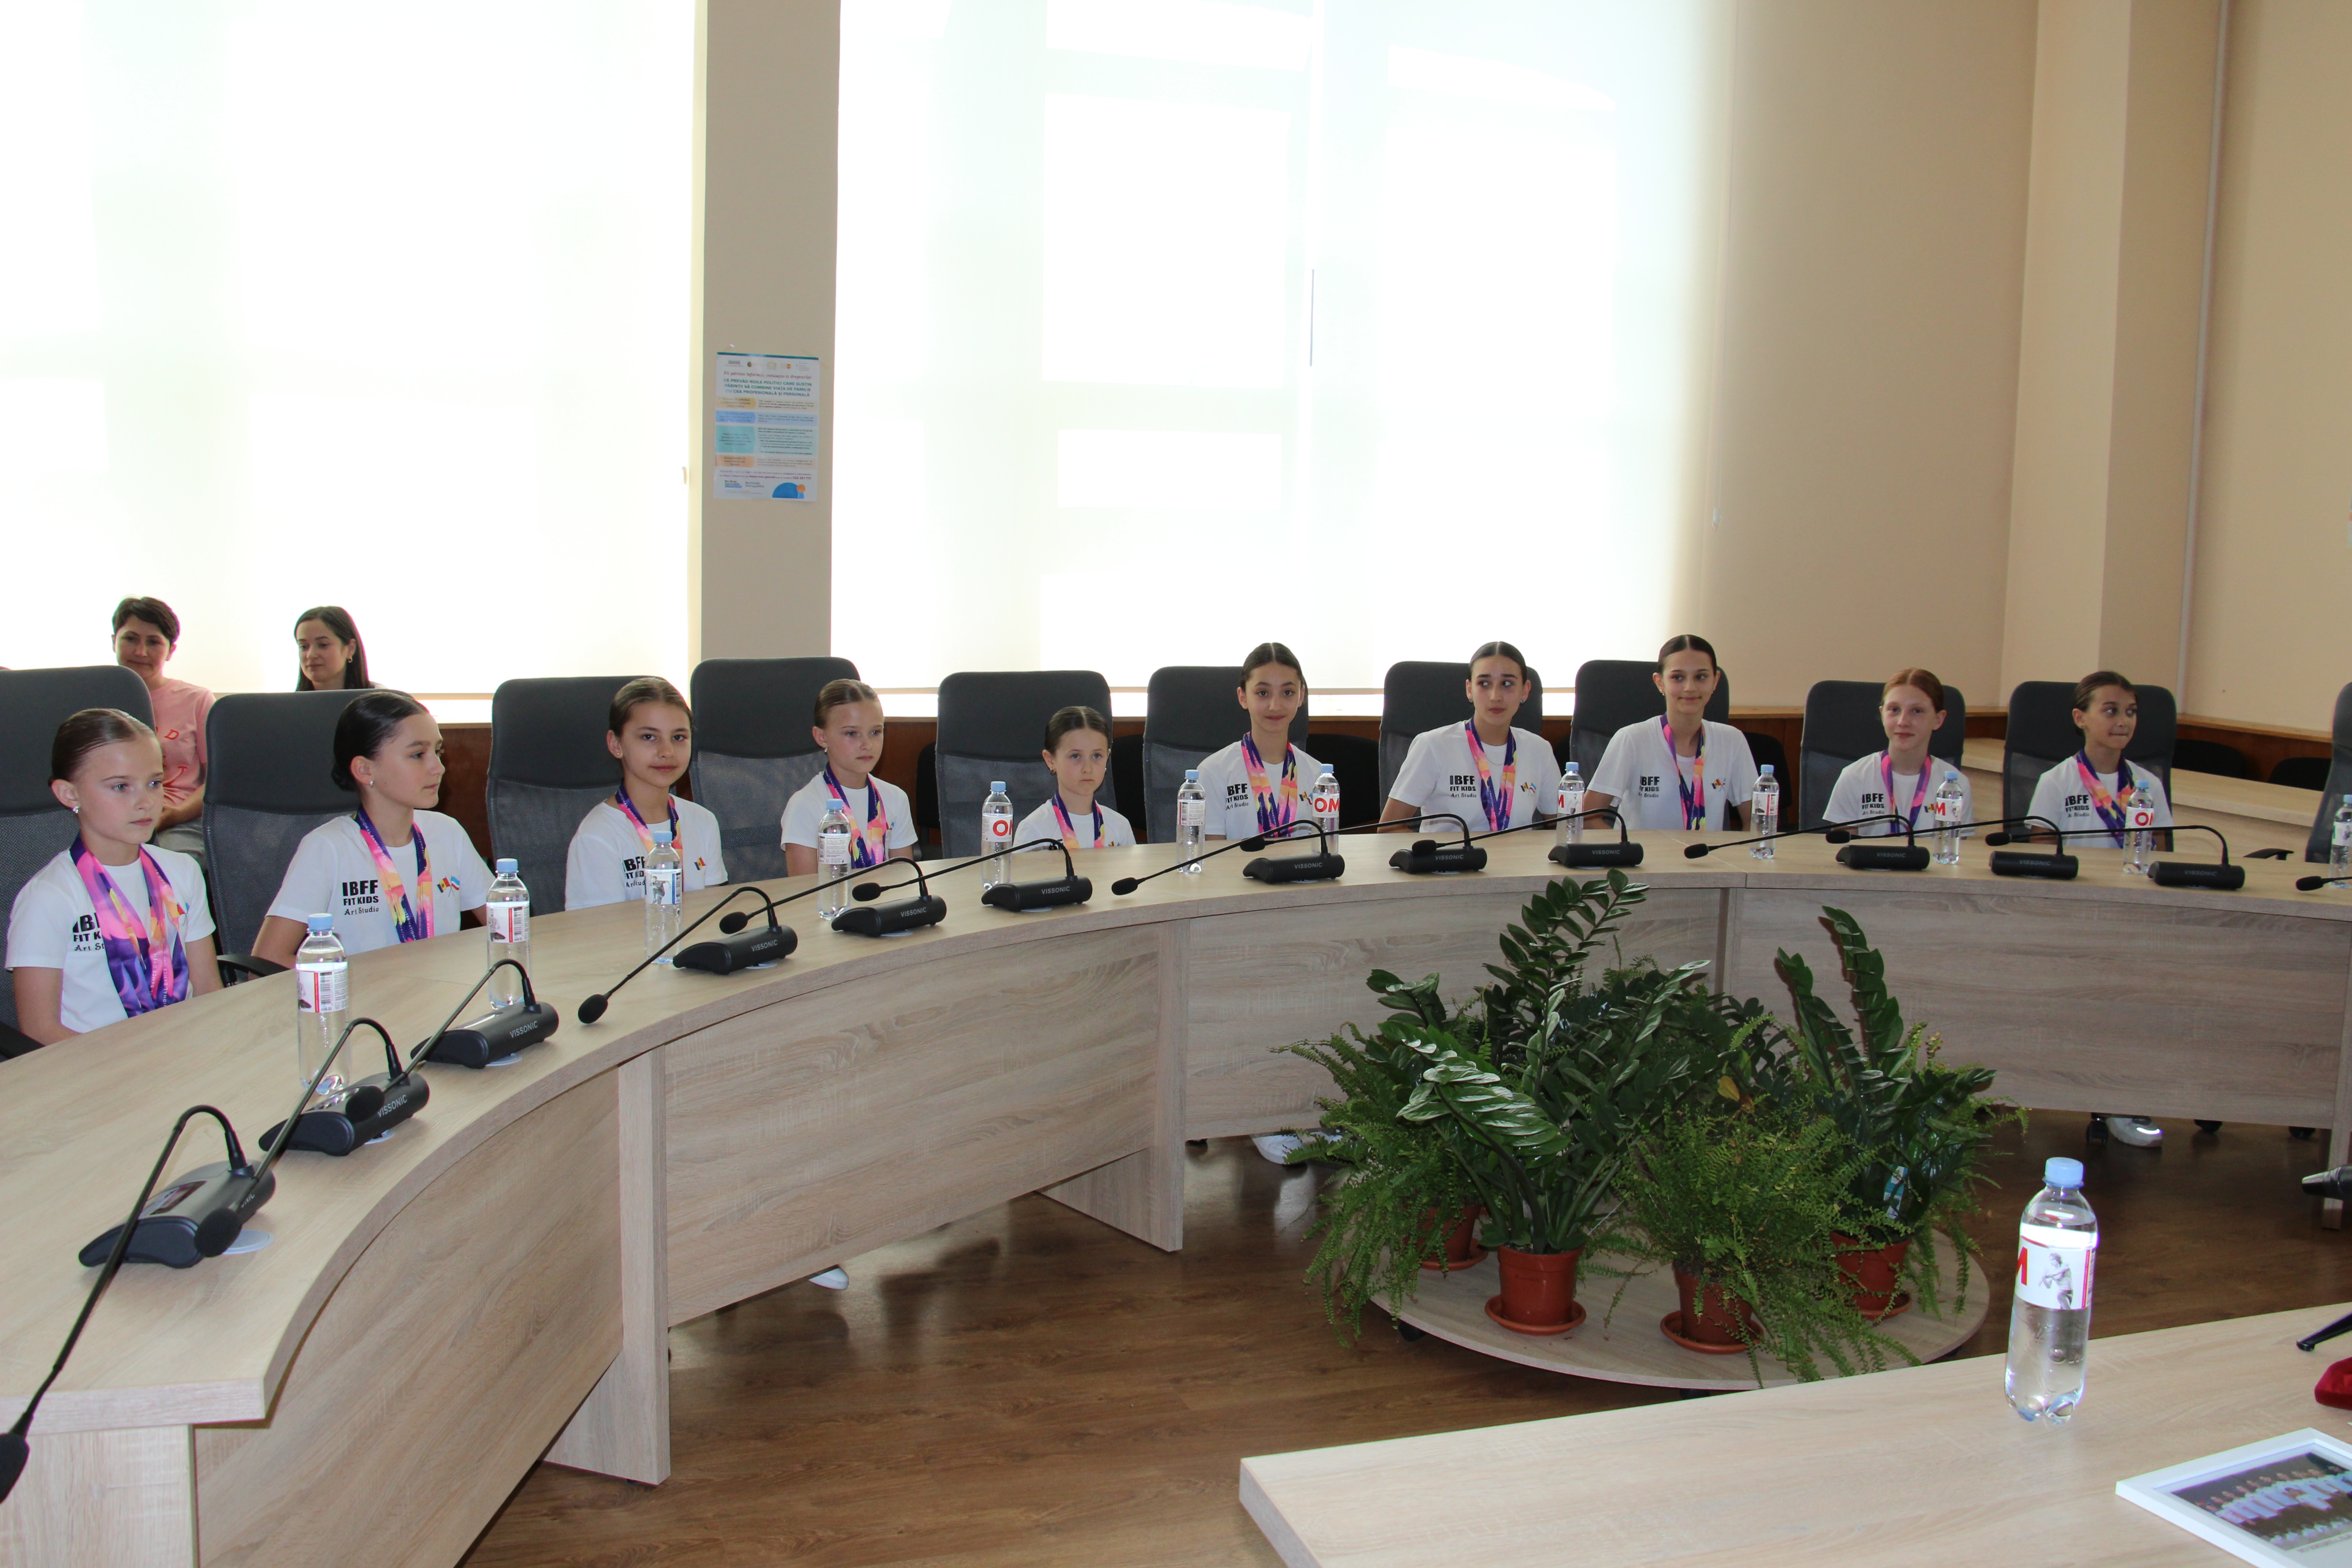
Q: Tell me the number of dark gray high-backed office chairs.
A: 11